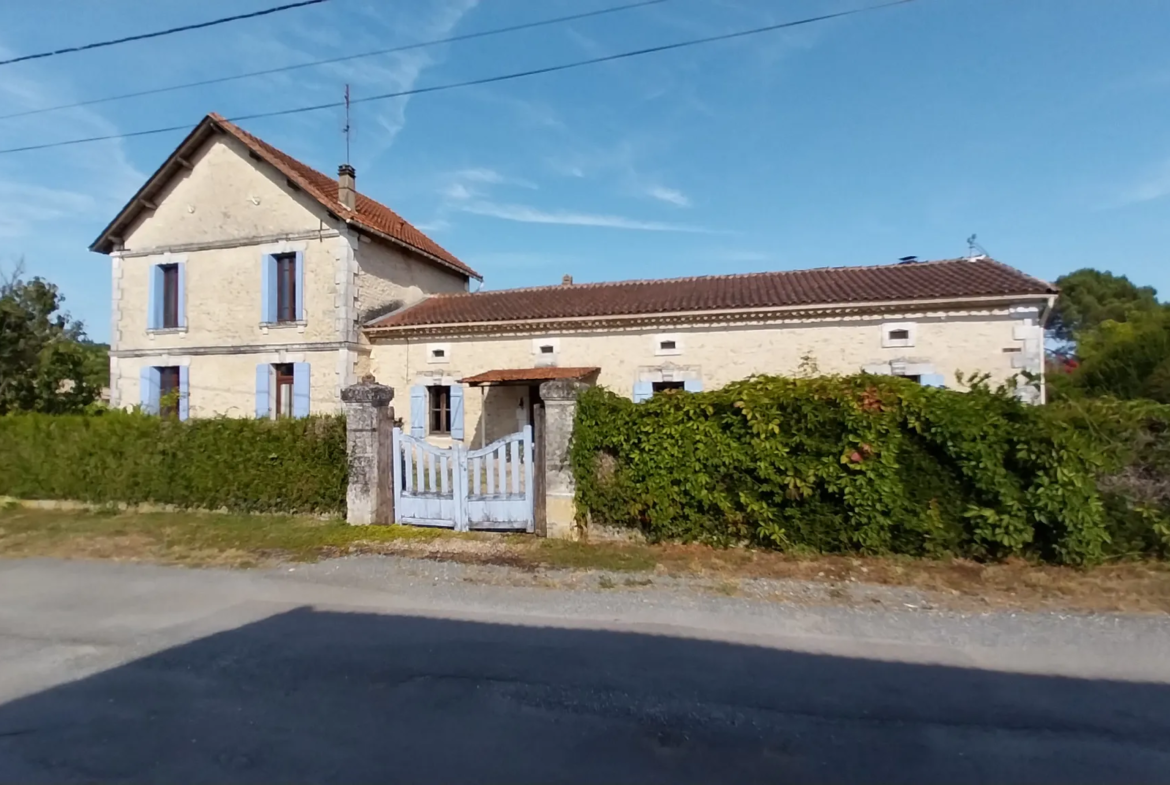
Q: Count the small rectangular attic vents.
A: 4